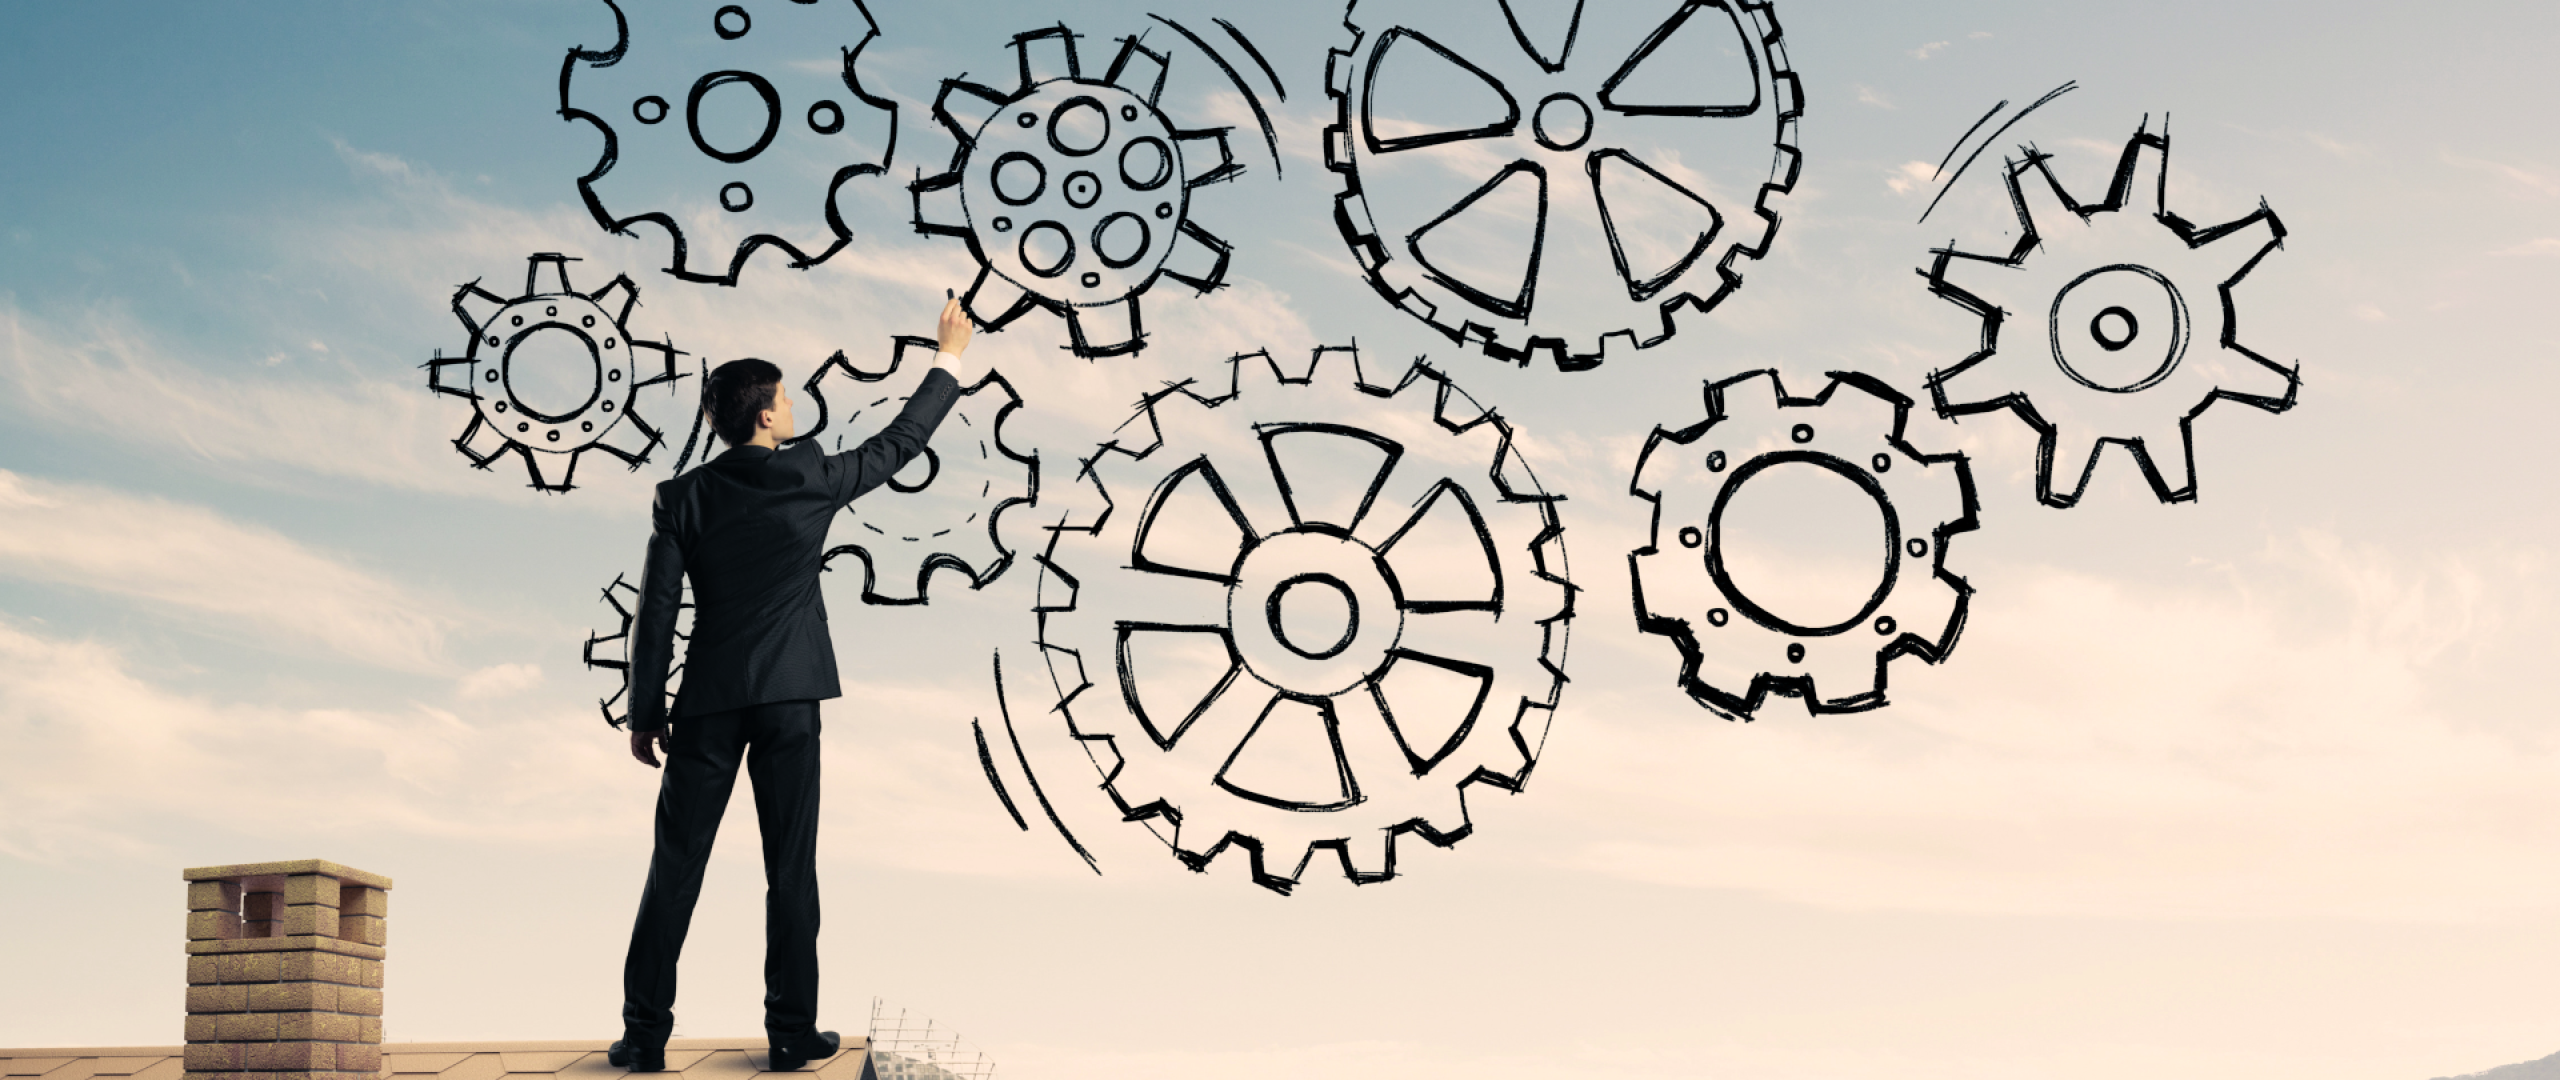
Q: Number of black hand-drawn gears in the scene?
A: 9